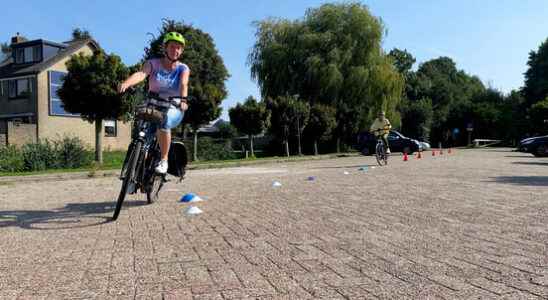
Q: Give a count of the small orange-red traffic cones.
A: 5